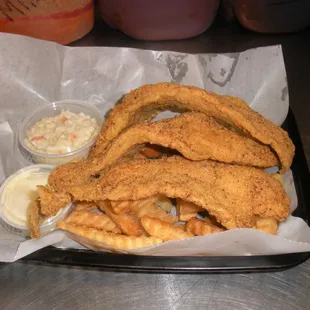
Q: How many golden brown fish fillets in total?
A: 3